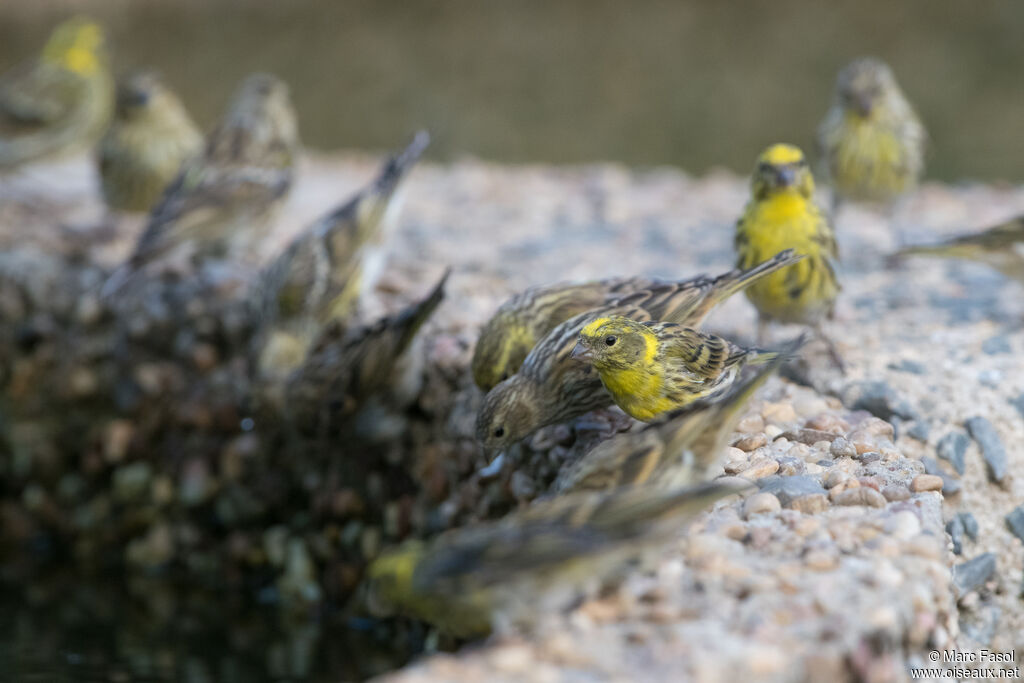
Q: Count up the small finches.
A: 13